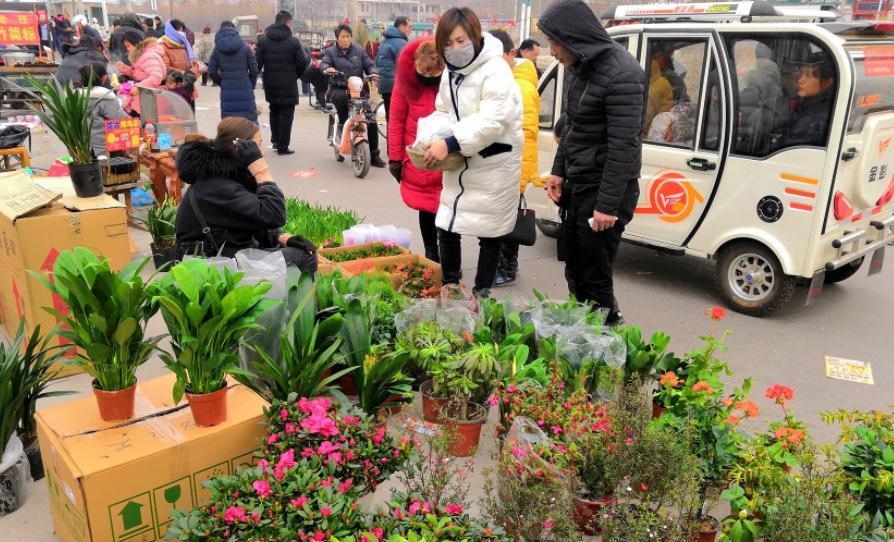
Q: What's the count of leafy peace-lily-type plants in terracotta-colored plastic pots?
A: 2